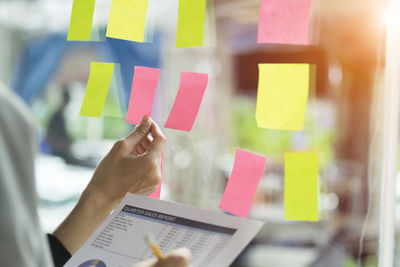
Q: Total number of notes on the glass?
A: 11